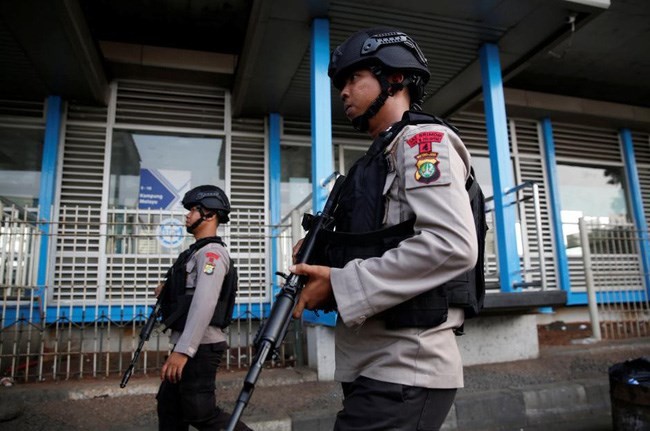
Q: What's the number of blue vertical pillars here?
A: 6